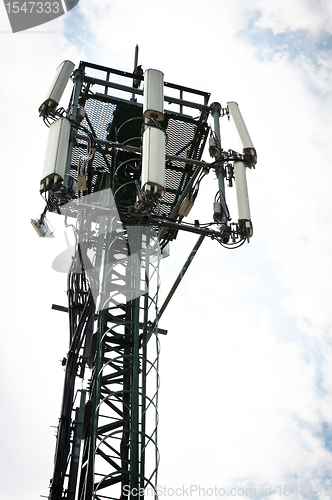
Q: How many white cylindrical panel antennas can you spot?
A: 6